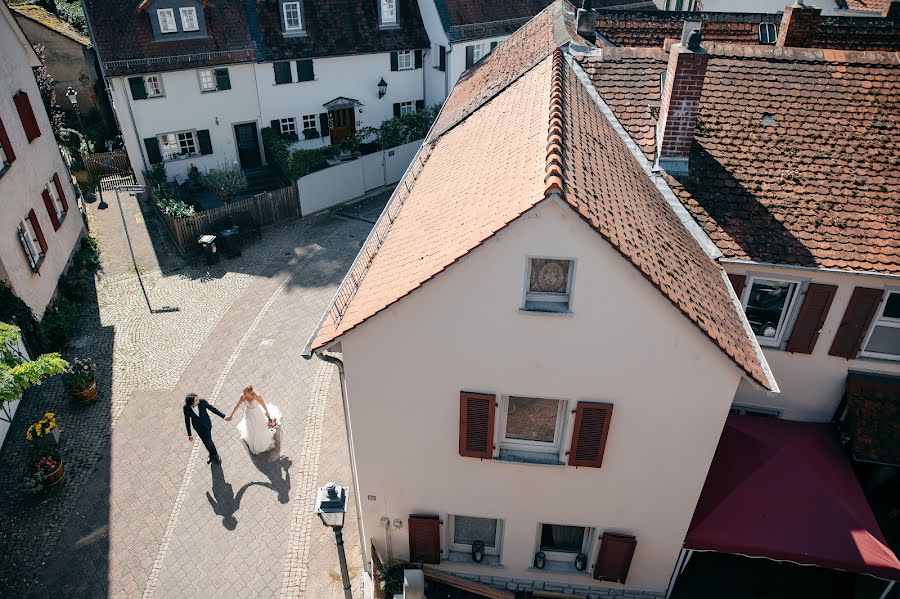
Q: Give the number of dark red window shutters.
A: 12